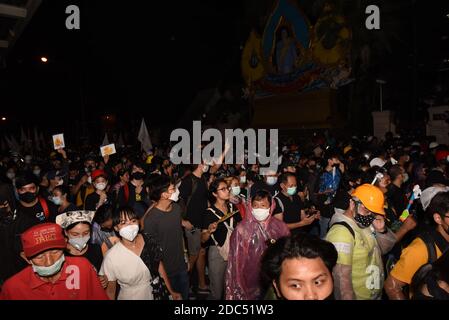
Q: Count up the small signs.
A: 2